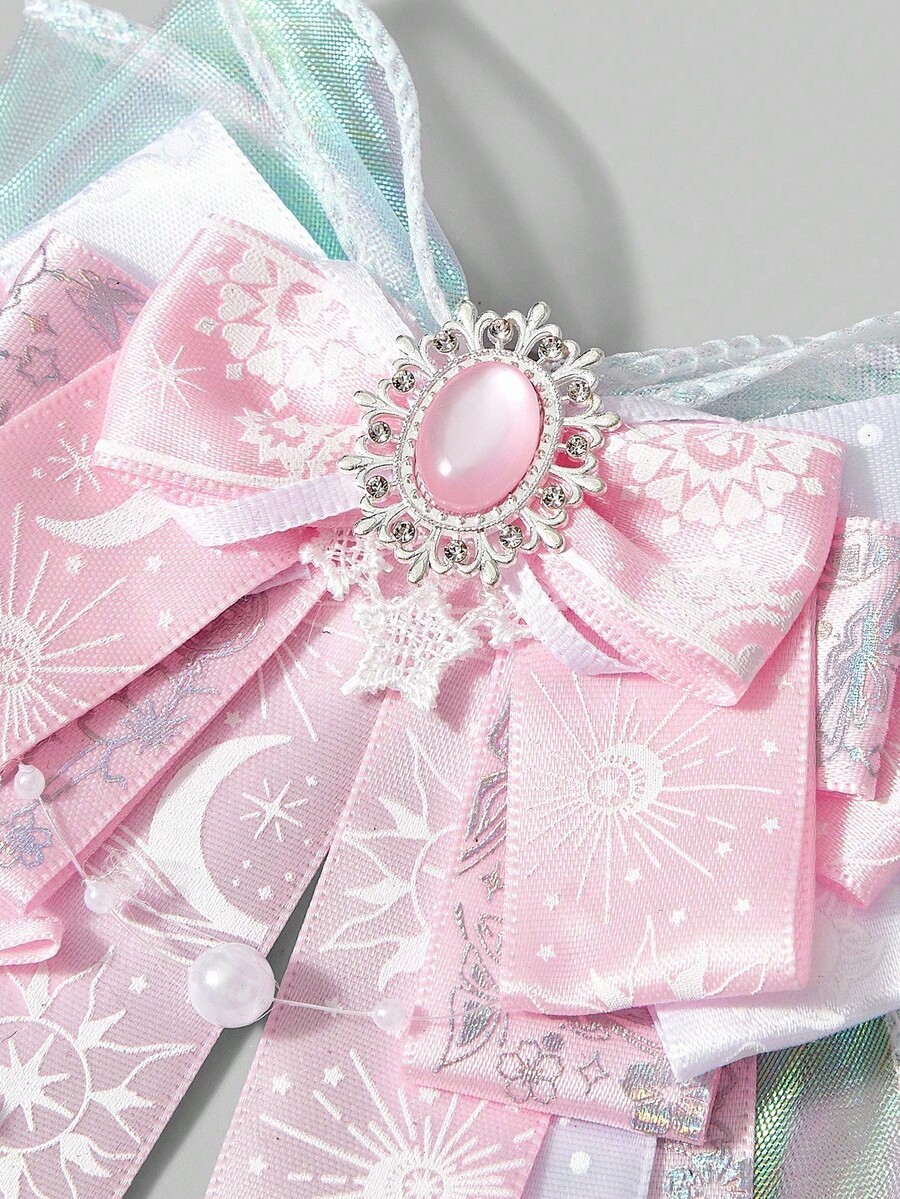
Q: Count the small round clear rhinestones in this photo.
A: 12